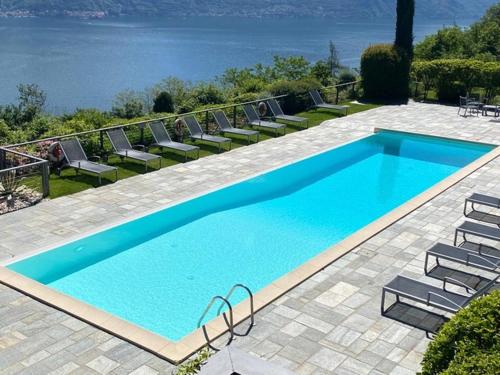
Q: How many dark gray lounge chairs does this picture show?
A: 12